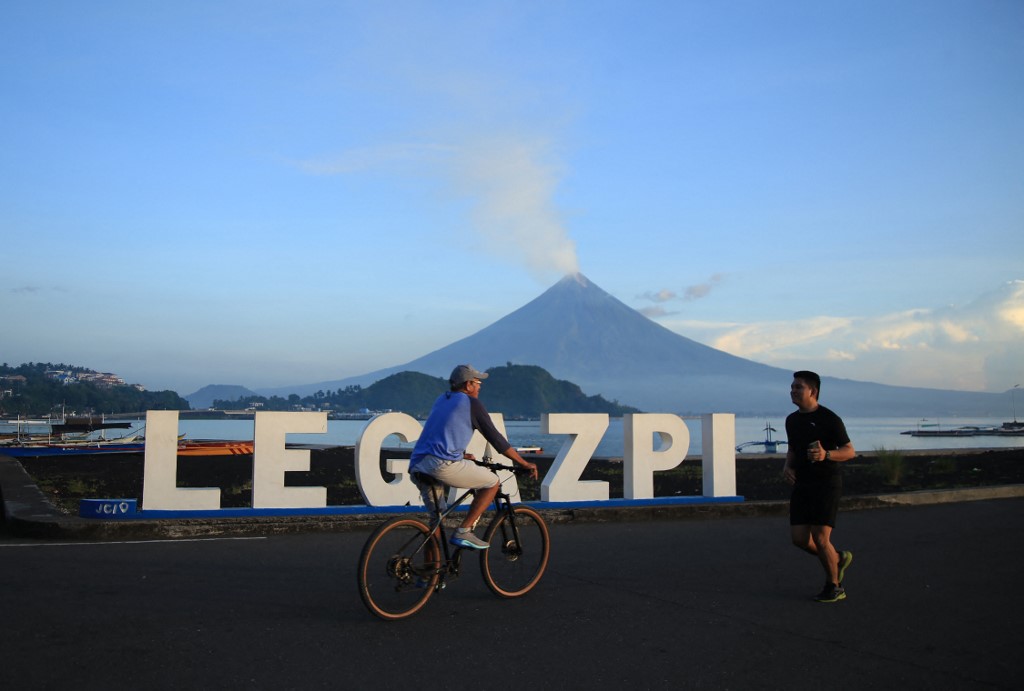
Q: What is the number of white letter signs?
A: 7